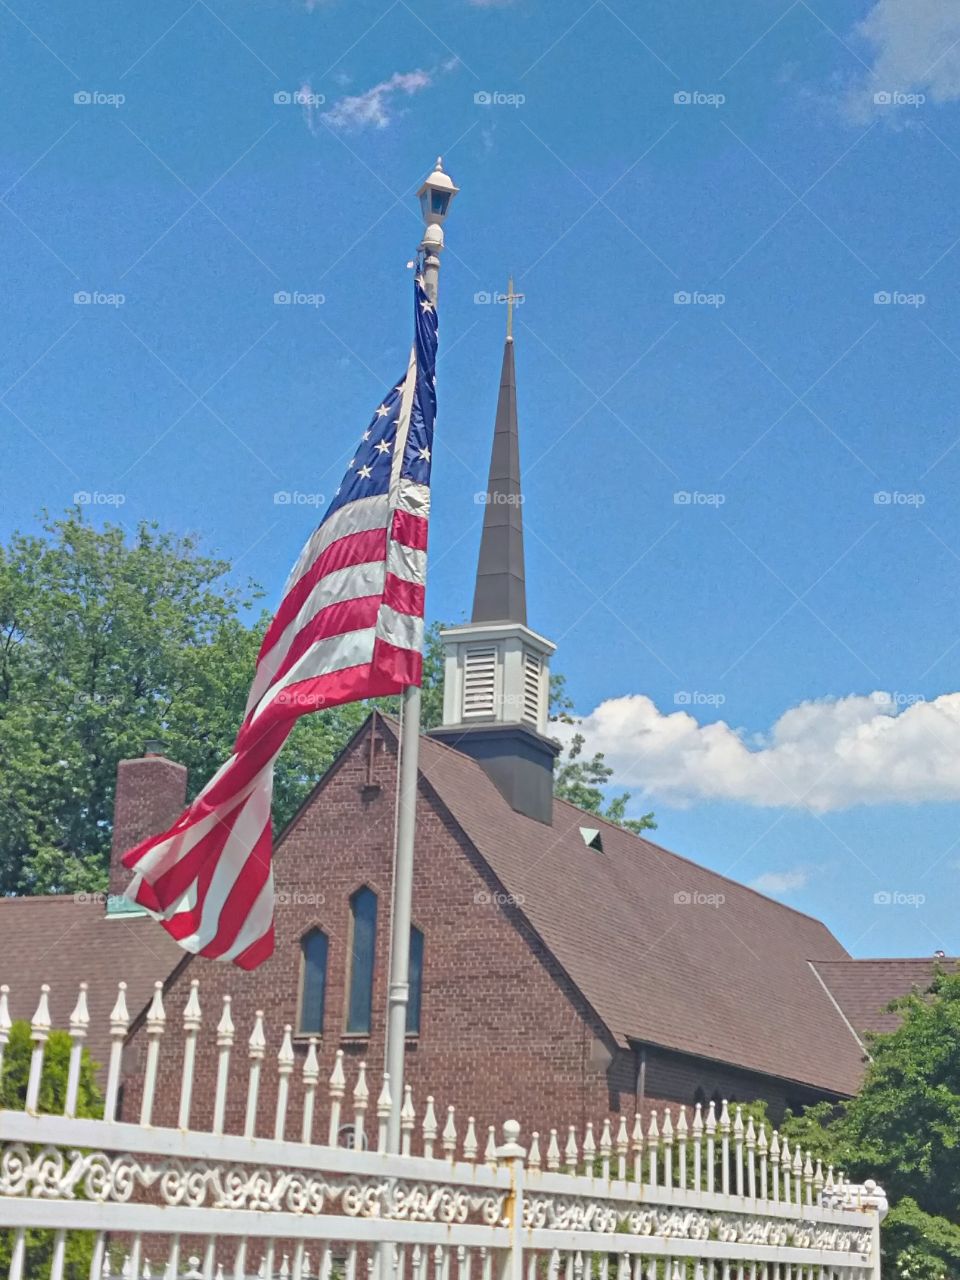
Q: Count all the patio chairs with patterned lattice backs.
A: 0